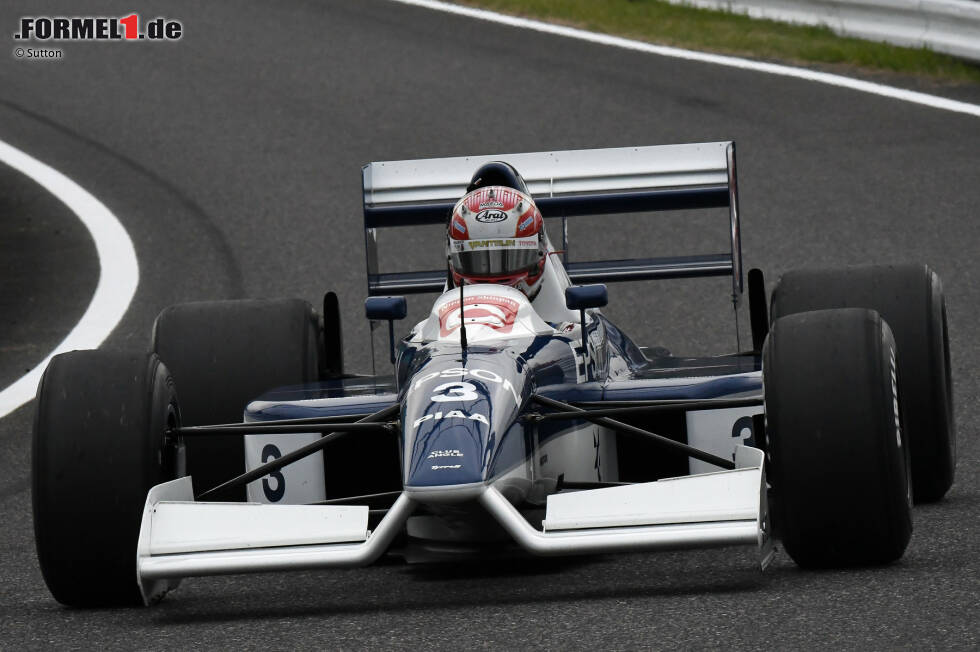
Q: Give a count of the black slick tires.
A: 4